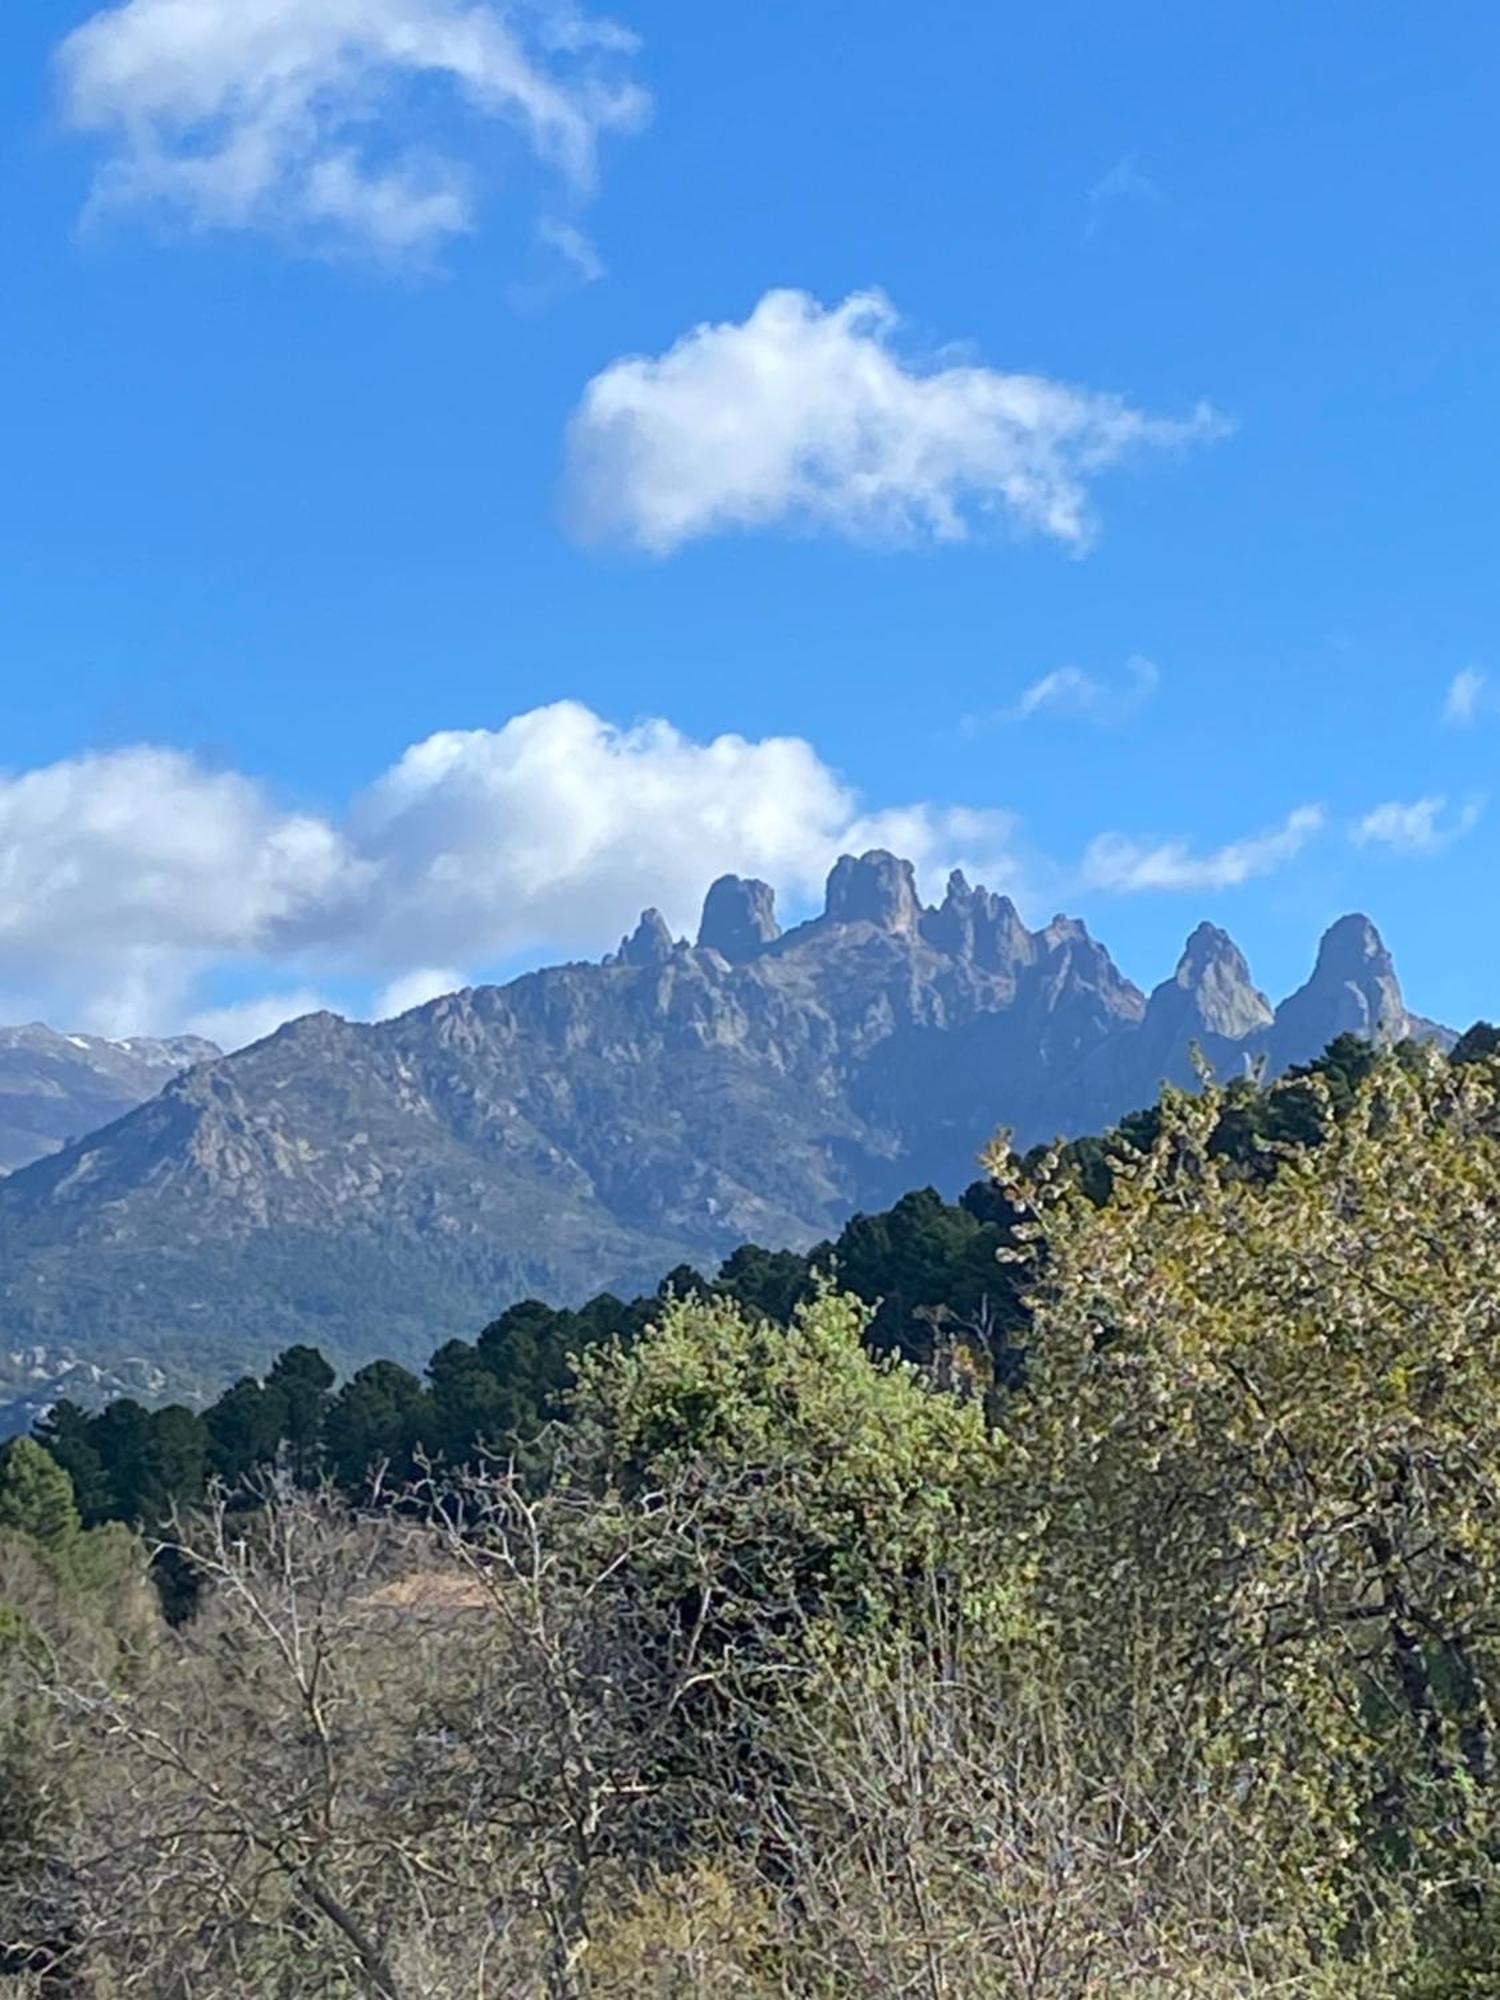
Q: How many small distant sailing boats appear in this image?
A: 0